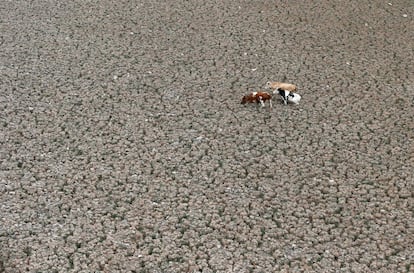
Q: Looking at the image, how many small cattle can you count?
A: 3